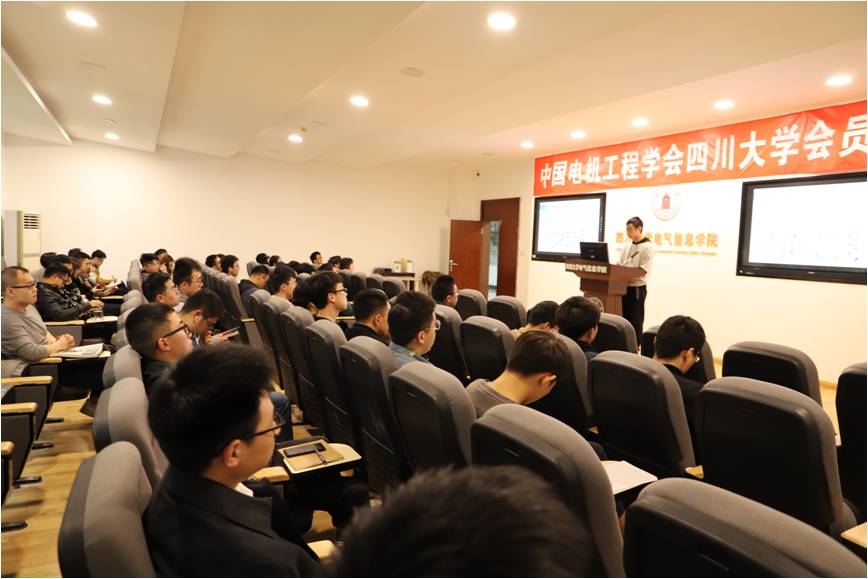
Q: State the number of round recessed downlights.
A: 11